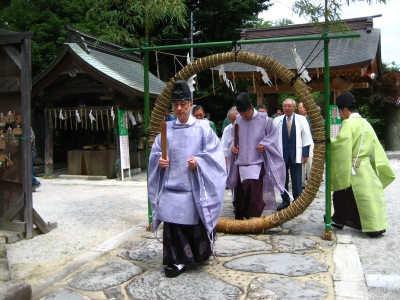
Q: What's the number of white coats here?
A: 1